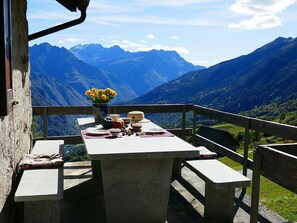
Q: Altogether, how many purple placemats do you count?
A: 2